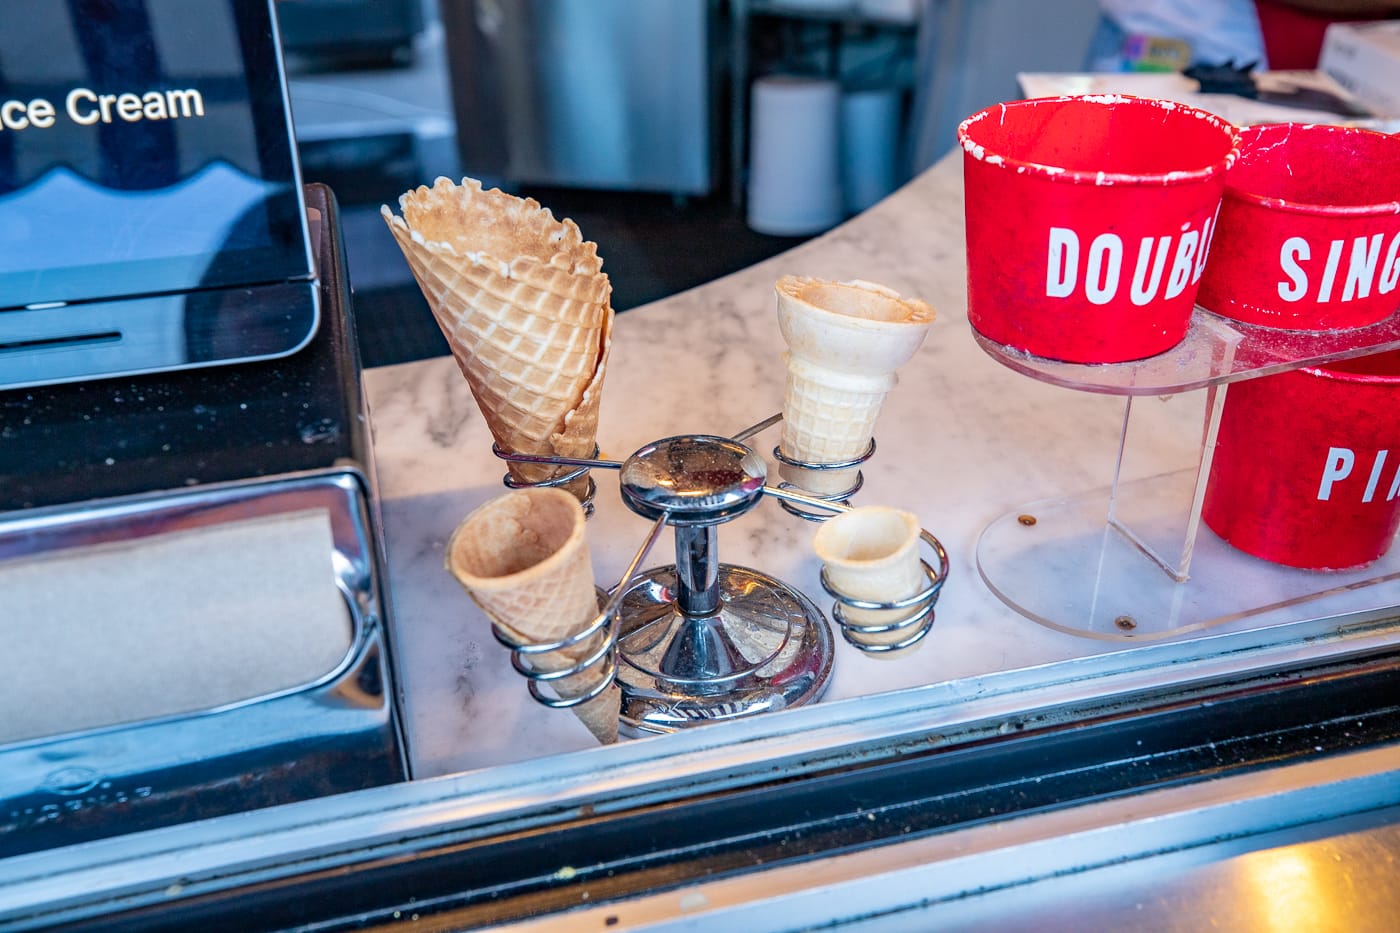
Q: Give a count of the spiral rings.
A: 4